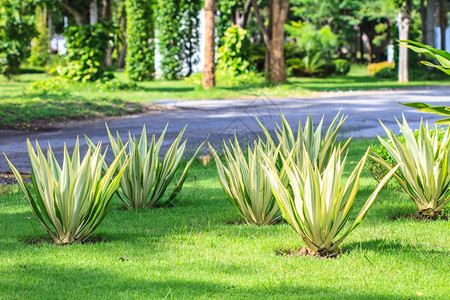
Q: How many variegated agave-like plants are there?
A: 6